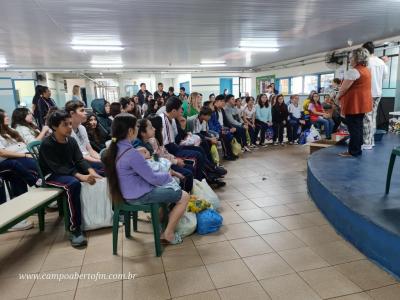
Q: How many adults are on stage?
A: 2